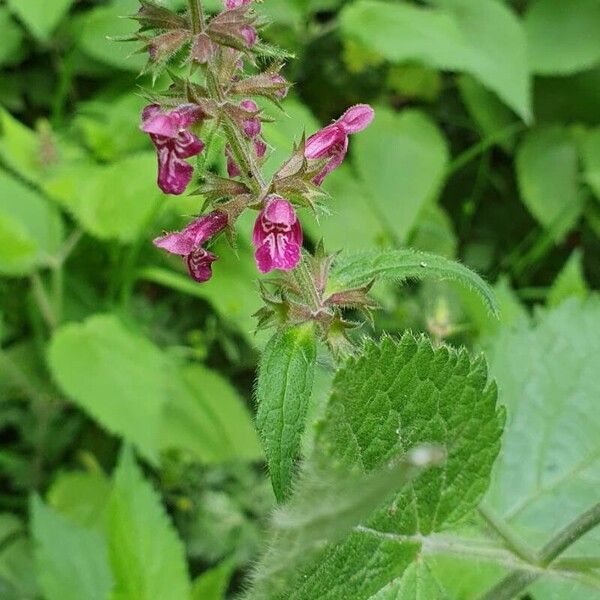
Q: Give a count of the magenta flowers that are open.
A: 4